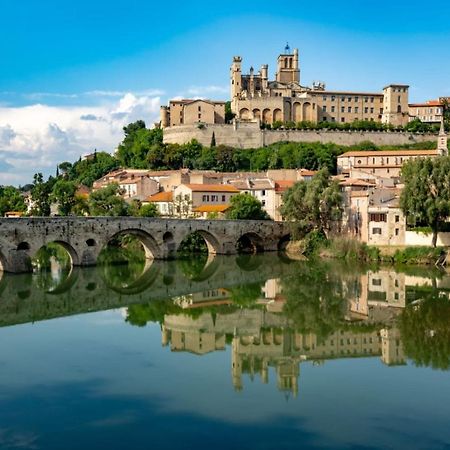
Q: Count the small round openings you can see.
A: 3